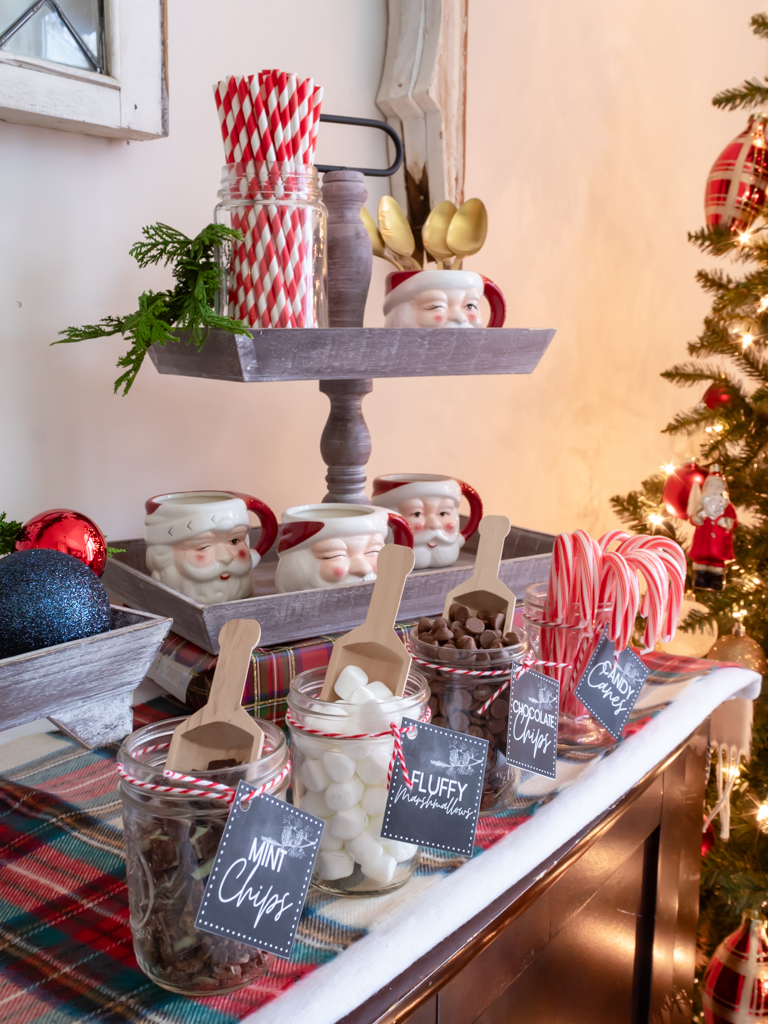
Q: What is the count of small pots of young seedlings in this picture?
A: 0